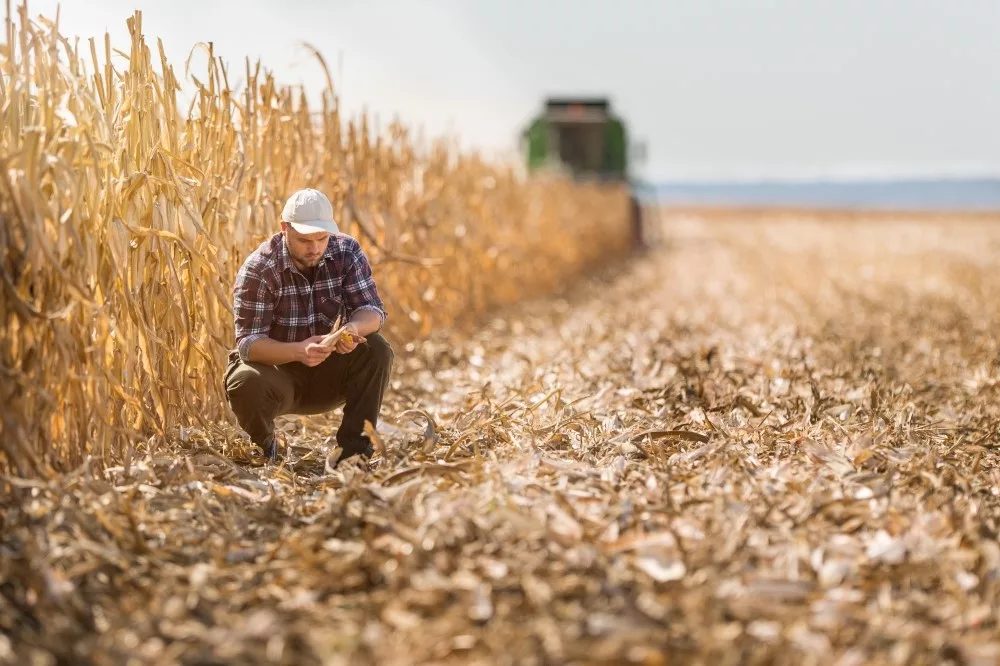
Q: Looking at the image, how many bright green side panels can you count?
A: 2